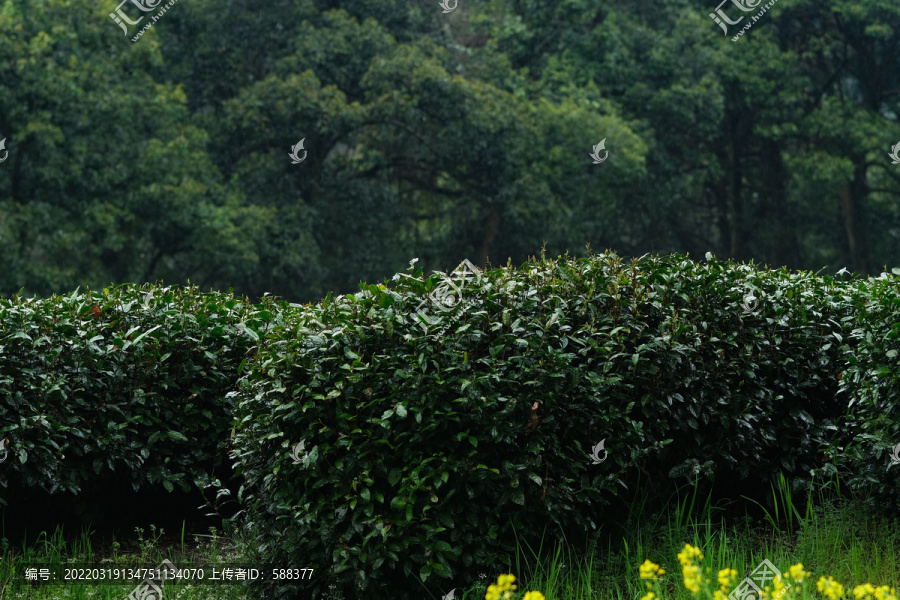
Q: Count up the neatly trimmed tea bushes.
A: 3